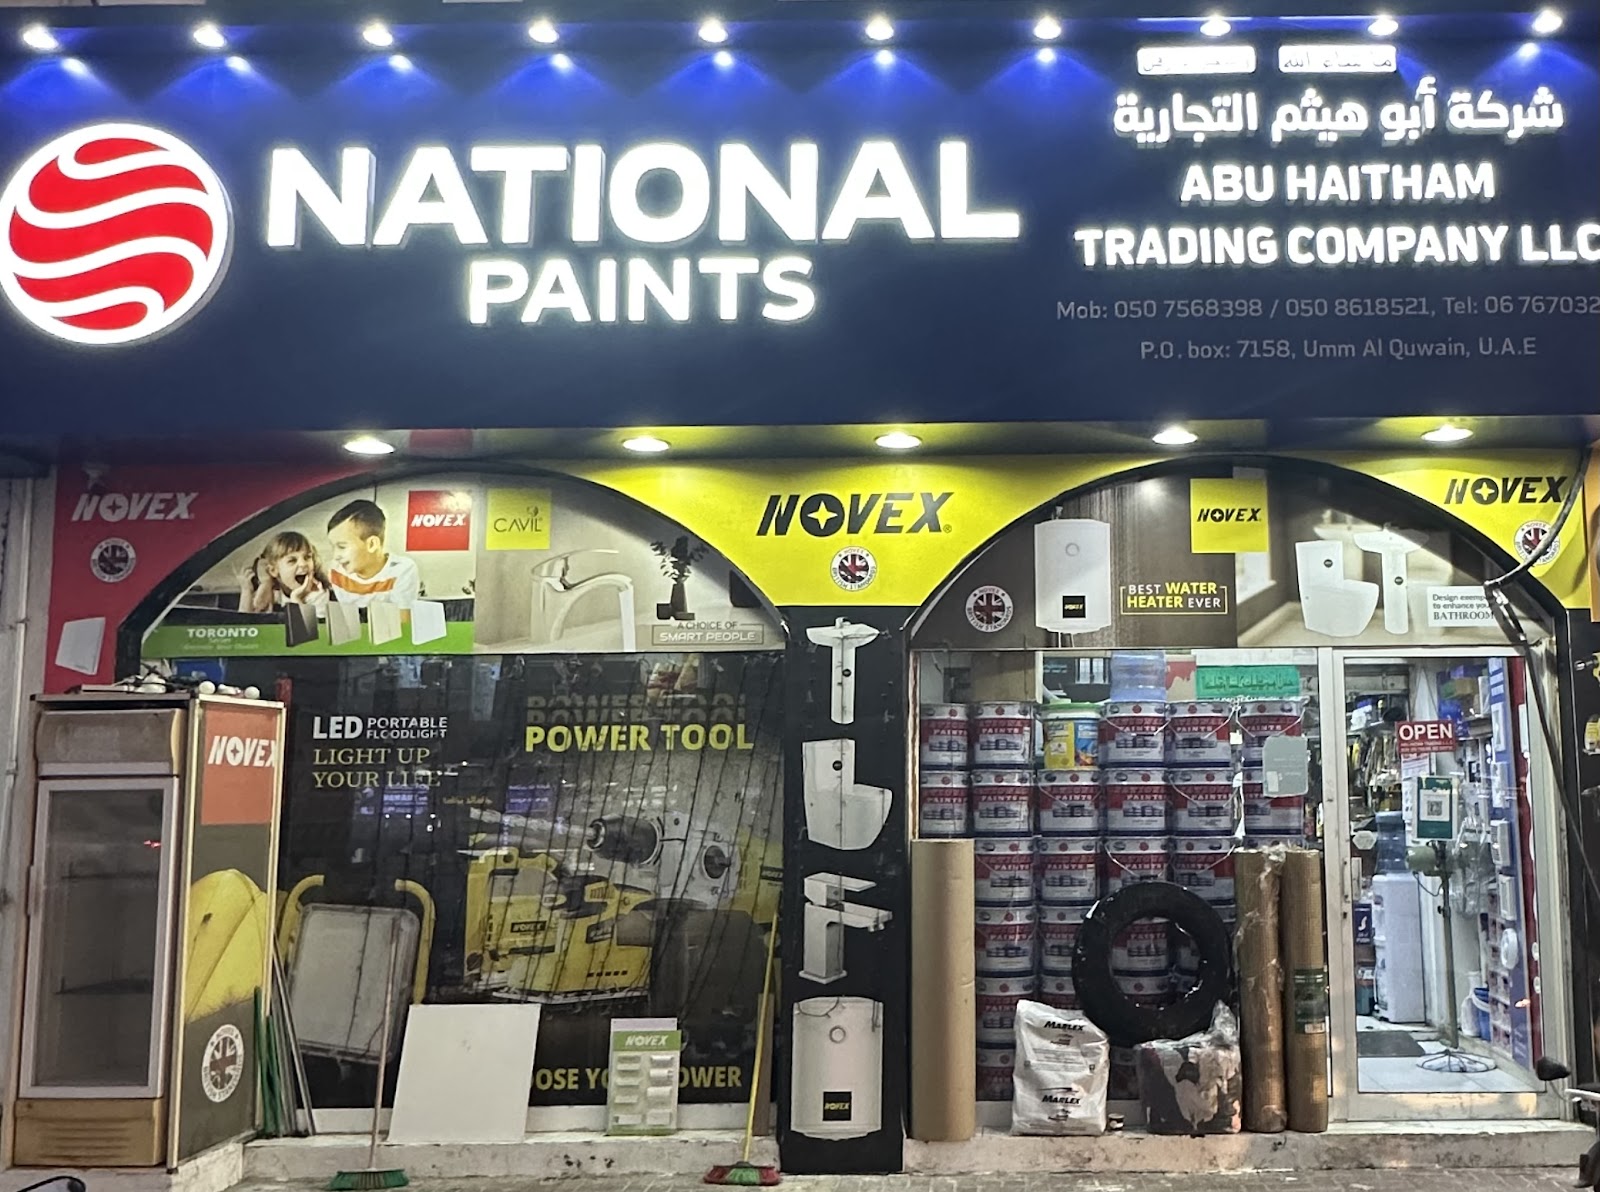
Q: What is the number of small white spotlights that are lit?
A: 15